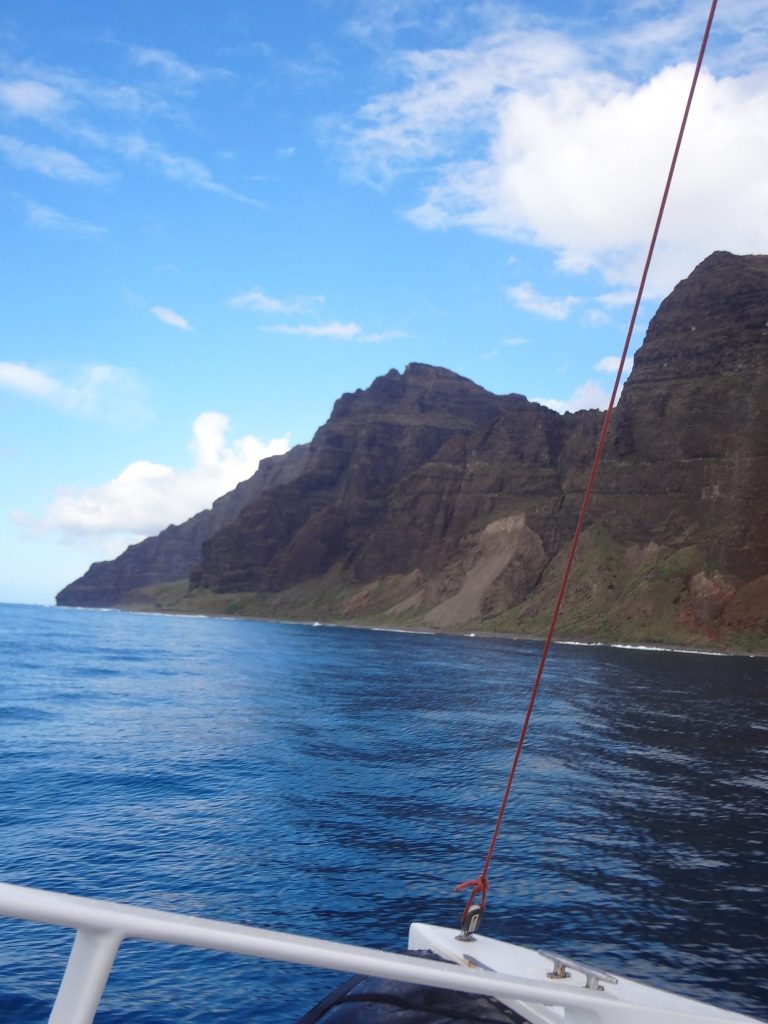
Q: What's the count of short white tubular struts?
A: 1